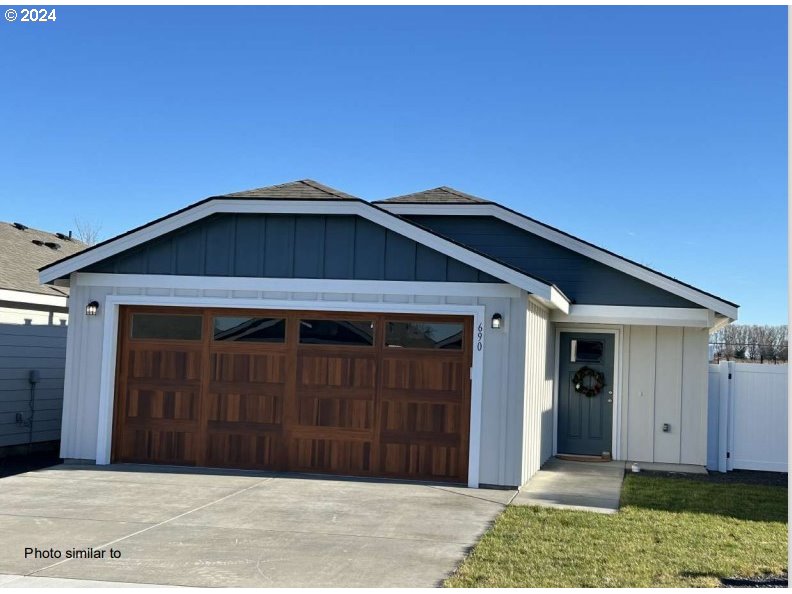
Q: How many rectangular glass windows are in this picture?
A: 5